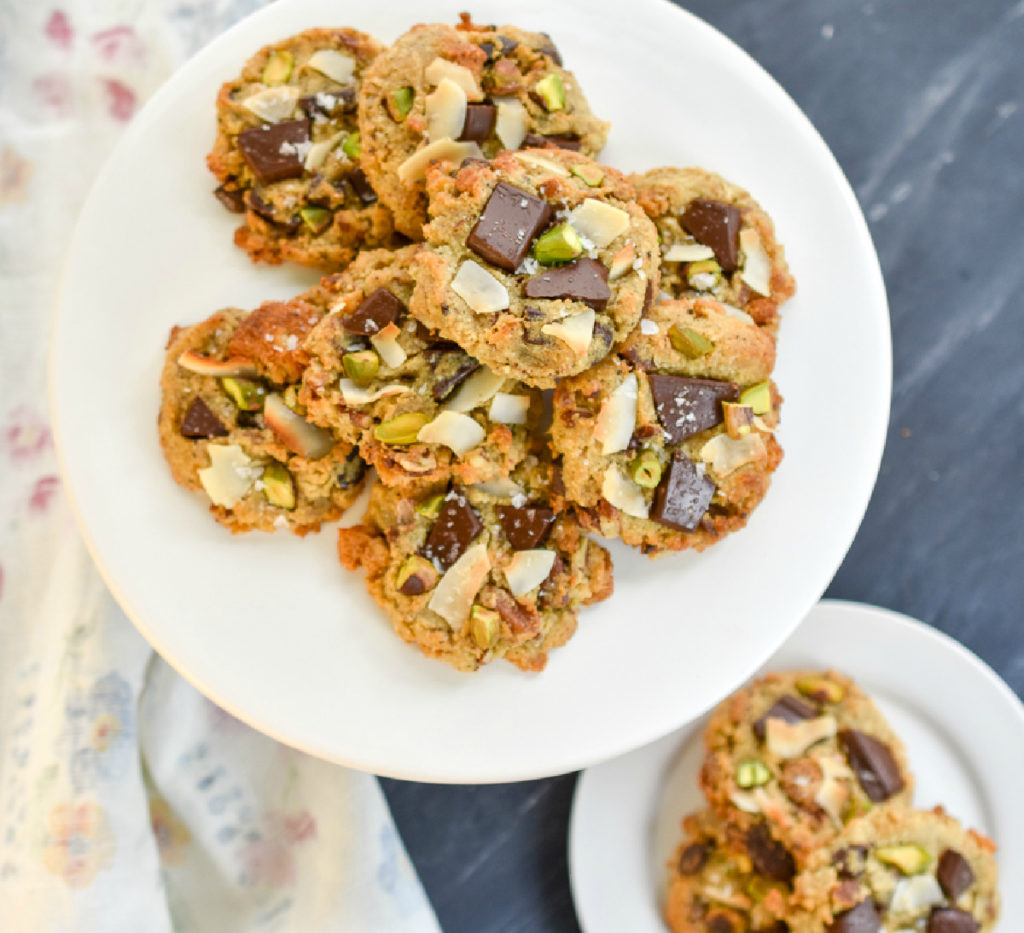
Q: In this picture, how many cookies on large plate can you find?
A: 8